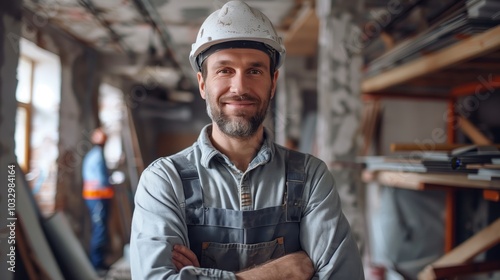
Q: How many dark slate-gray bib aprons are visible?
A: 1